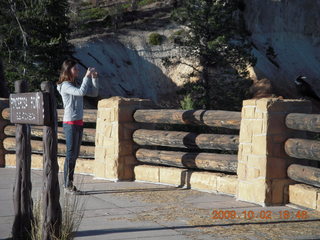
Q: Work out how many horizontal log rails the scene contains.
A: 9